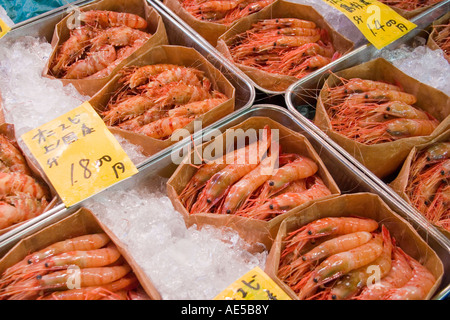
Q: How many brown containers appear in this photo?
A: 12